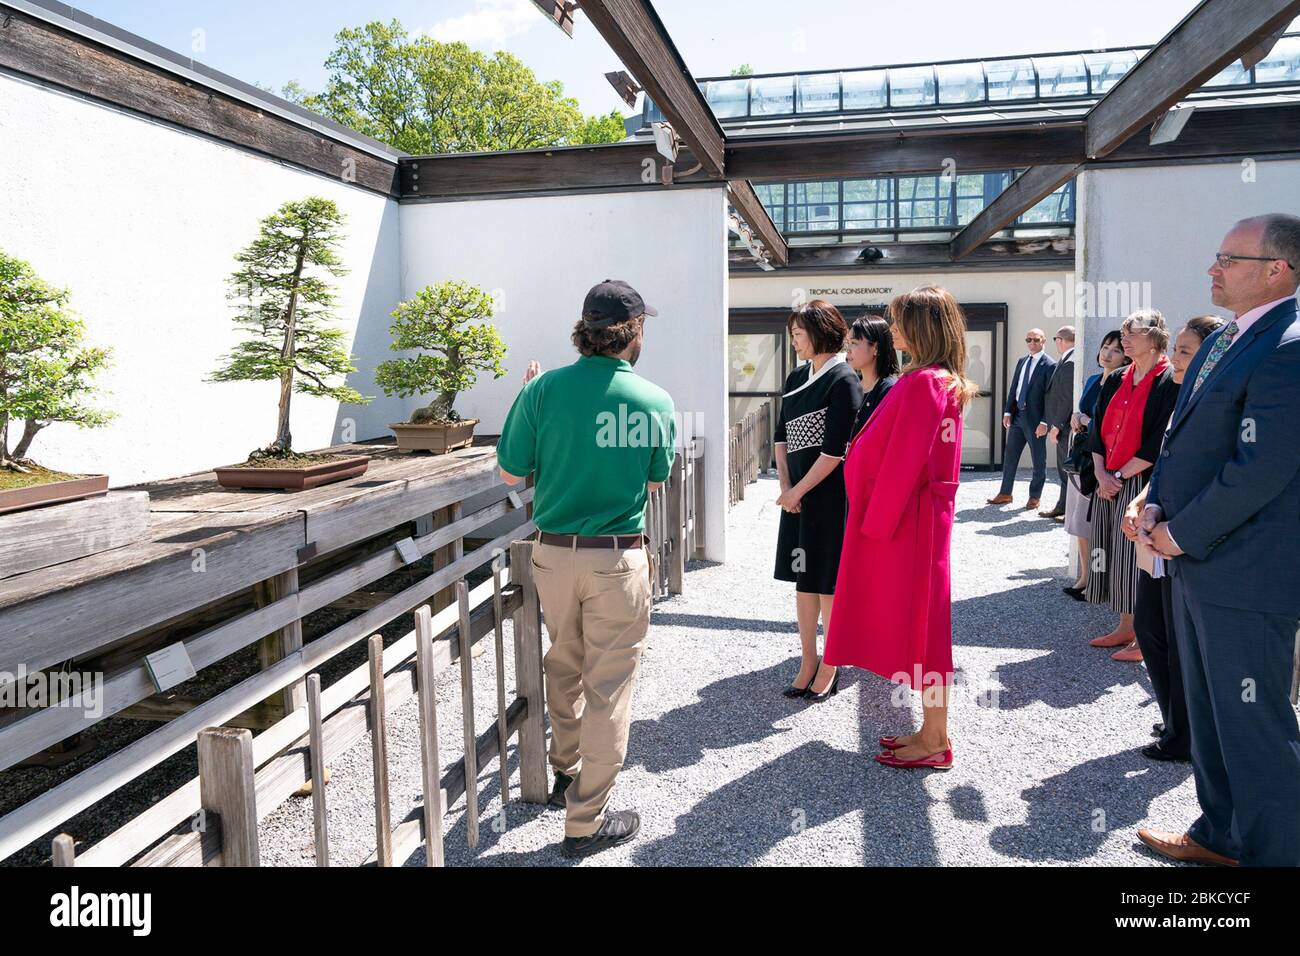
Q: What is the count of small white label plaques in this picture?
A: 3